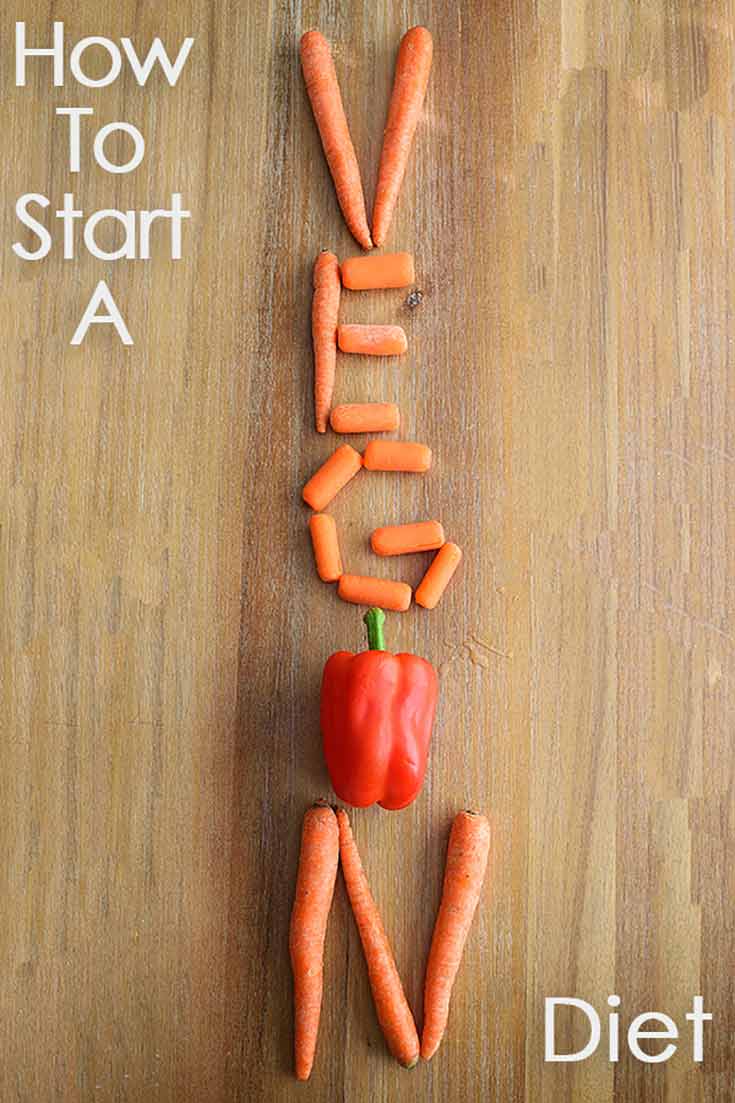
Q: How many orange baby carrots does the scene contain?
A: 9